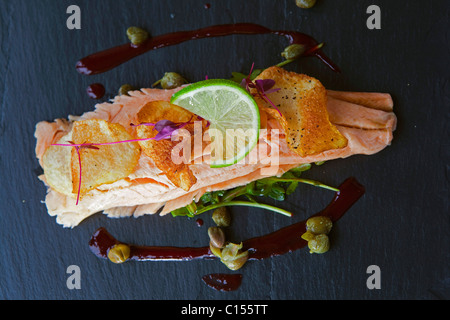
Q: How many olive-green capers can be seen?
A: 11